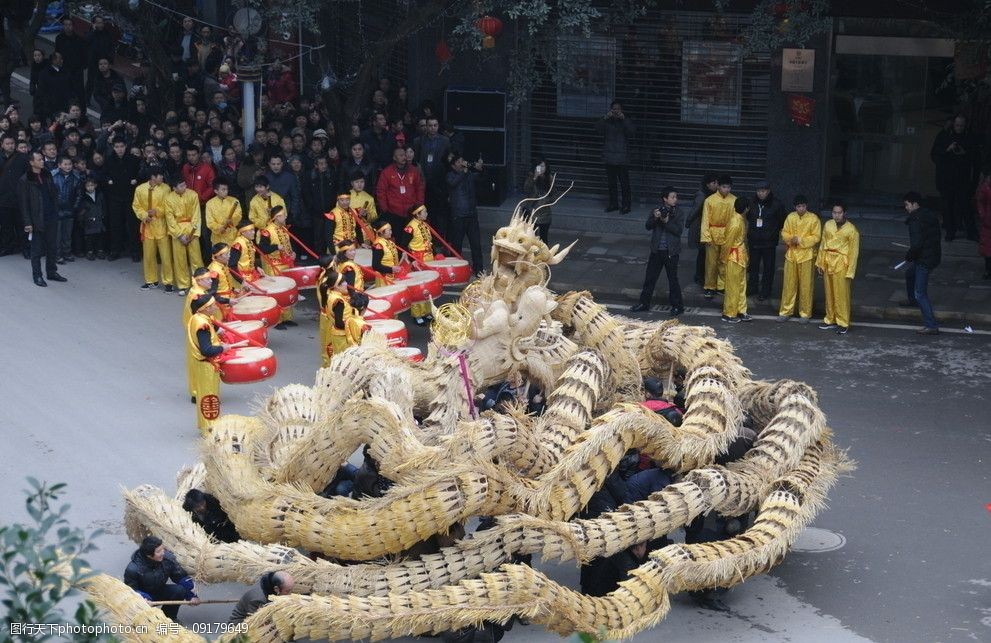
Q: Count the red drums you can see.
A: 12